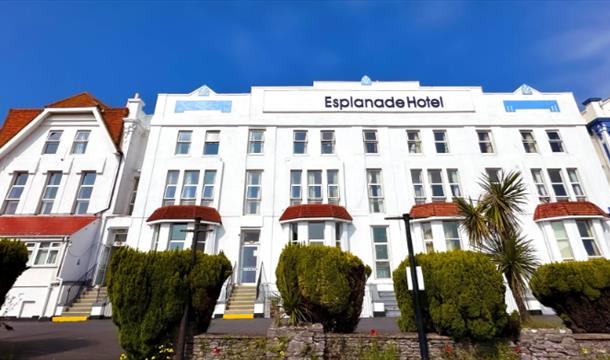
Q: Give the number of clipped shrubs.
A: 5